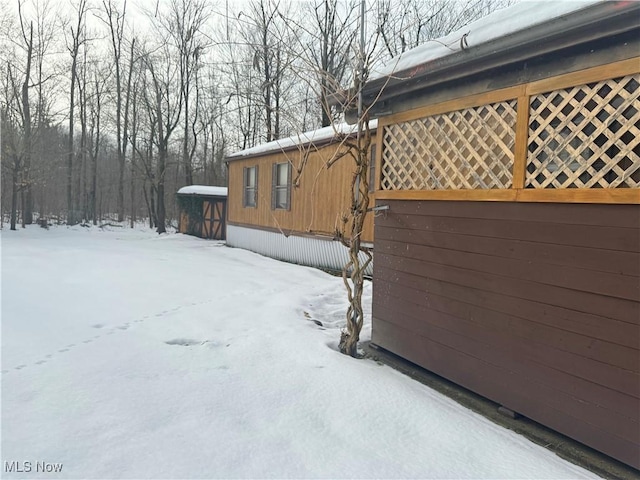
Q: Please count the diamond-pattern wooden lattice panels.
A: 2